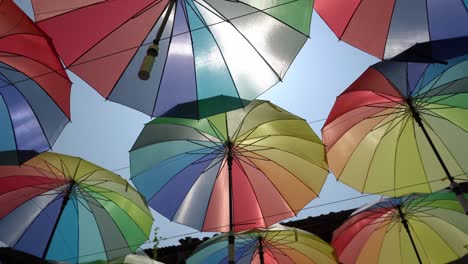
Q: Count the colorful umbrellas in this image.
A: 8